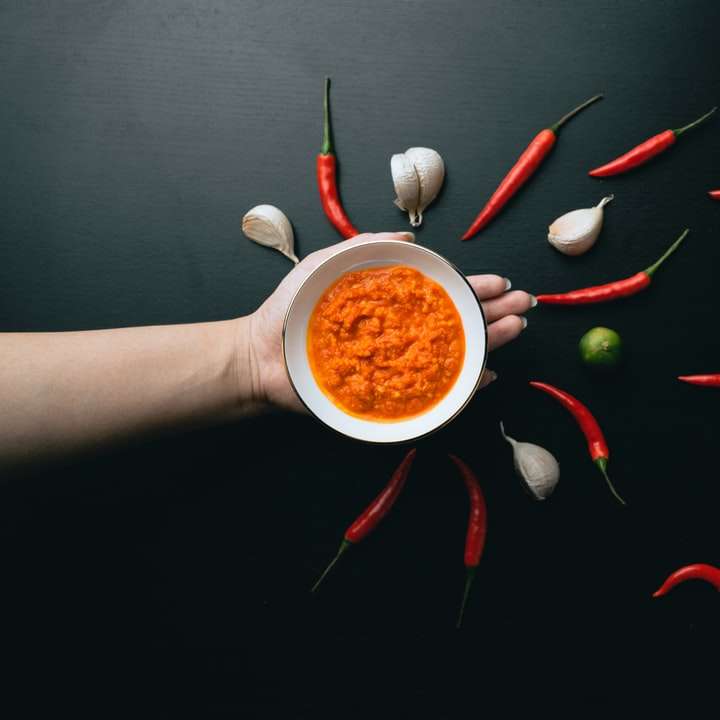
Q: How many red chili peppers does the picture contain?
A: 10